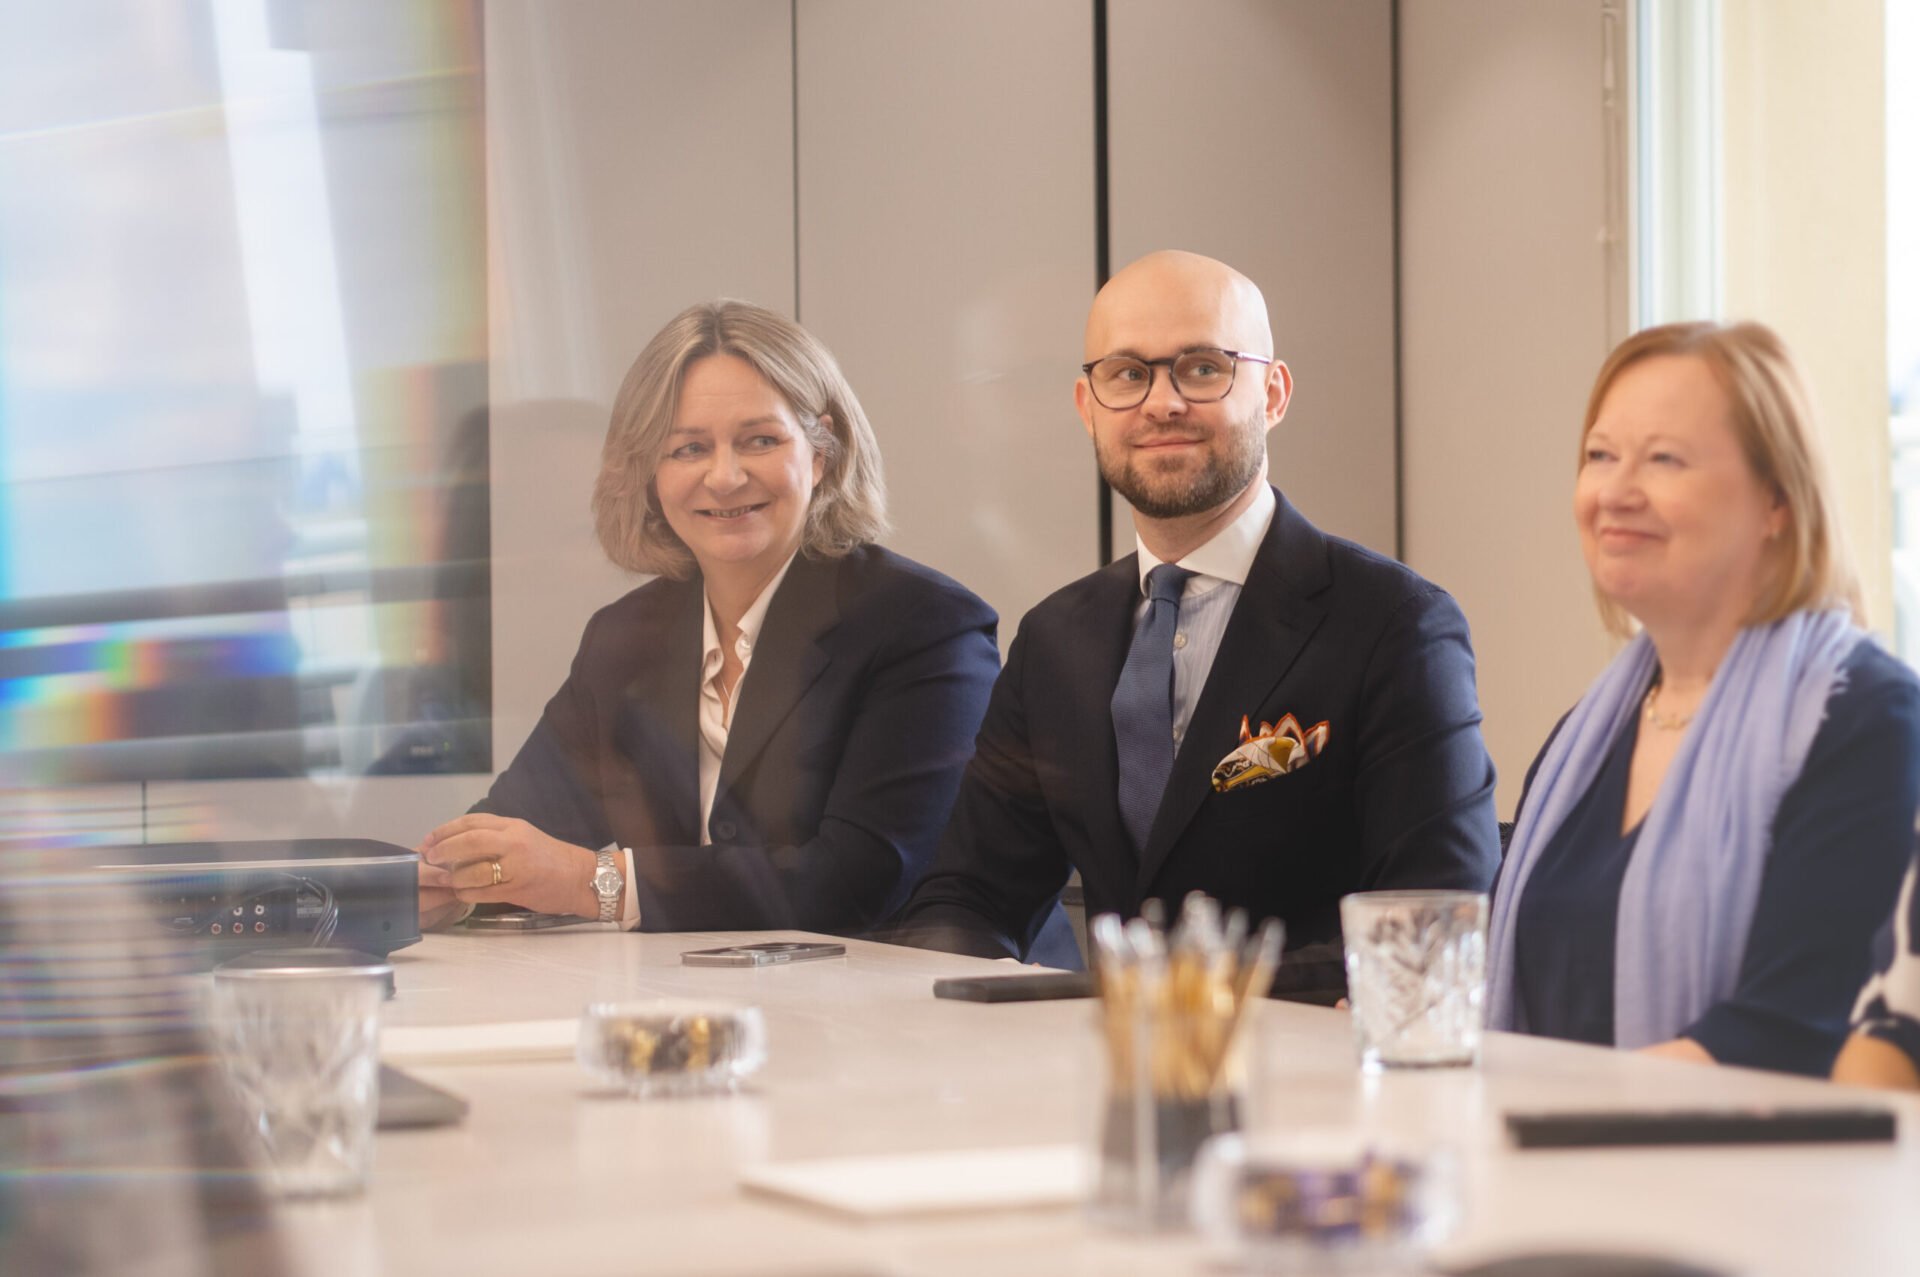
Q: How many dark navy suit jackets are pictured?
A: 2